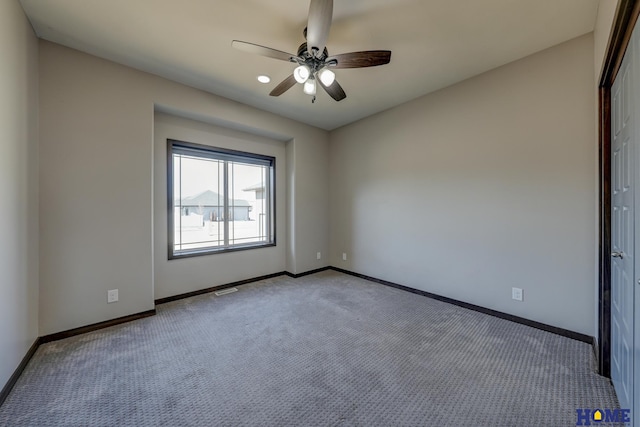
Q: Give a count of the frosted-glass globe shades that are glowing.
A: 3